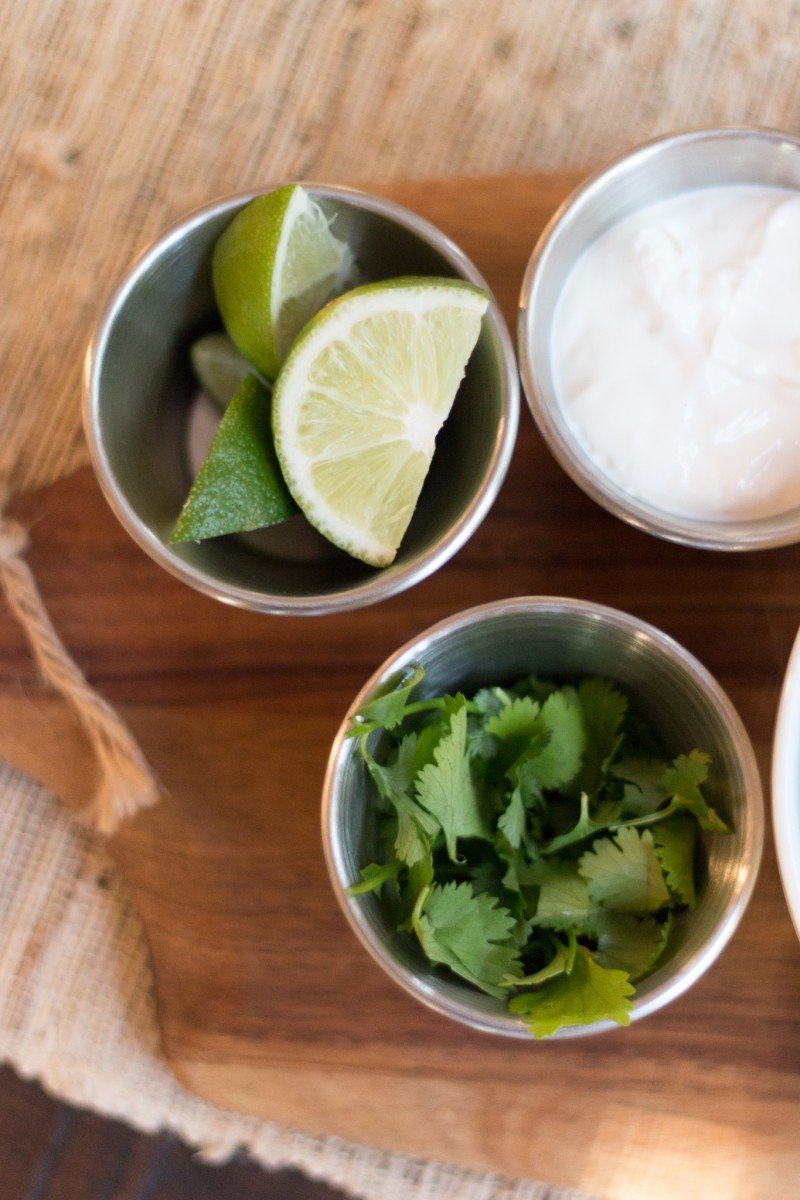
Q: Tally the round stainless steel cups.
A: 3